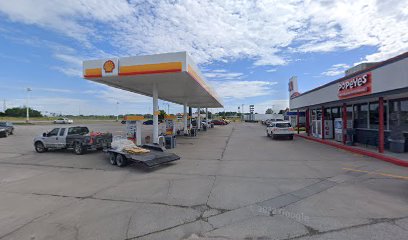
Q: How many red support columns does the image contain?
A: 5